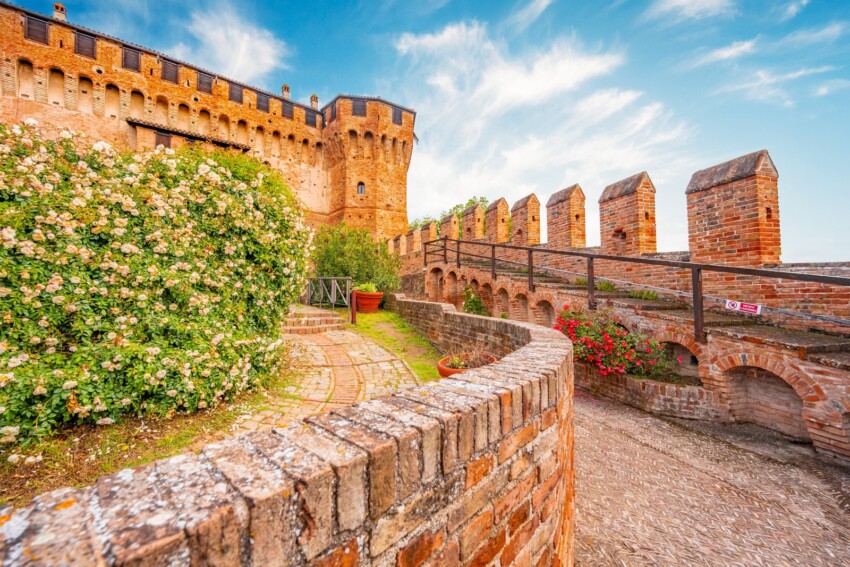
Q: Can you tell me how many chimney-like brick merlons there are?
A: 11